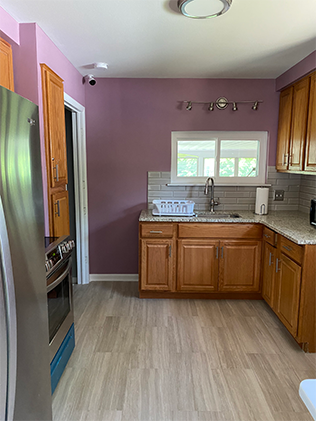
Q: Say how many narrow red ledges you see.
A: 0